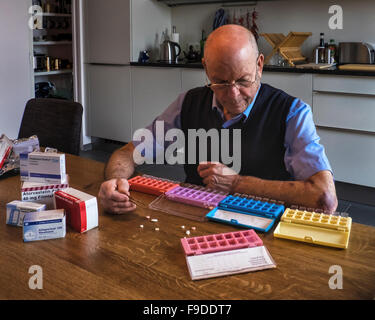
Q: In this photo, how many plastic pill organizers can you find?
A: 5